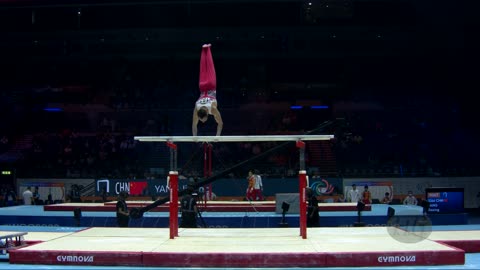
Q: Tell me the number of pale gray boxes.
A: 1